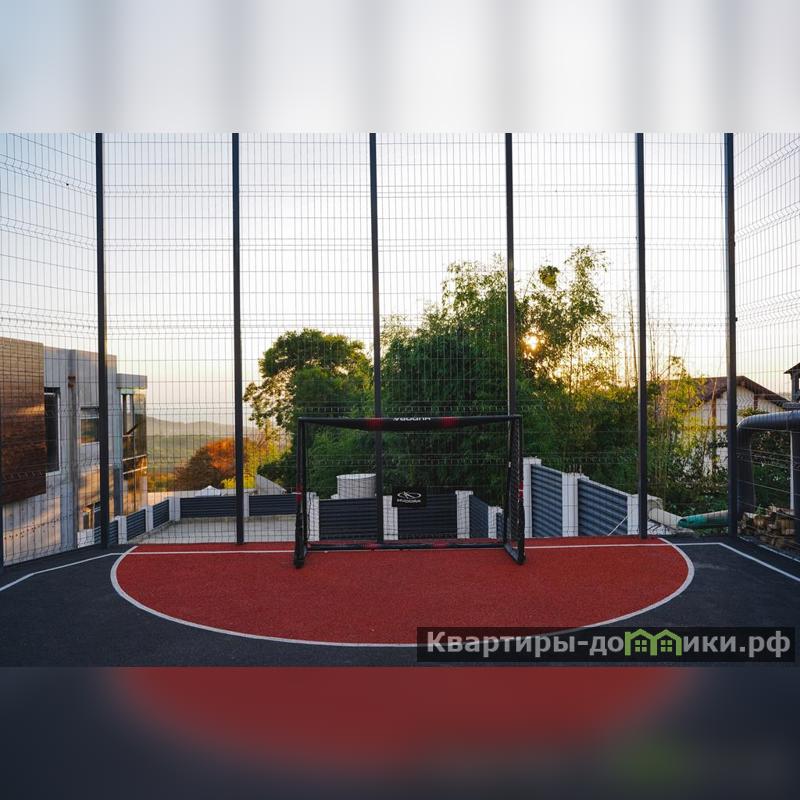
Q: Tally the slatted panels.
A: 11